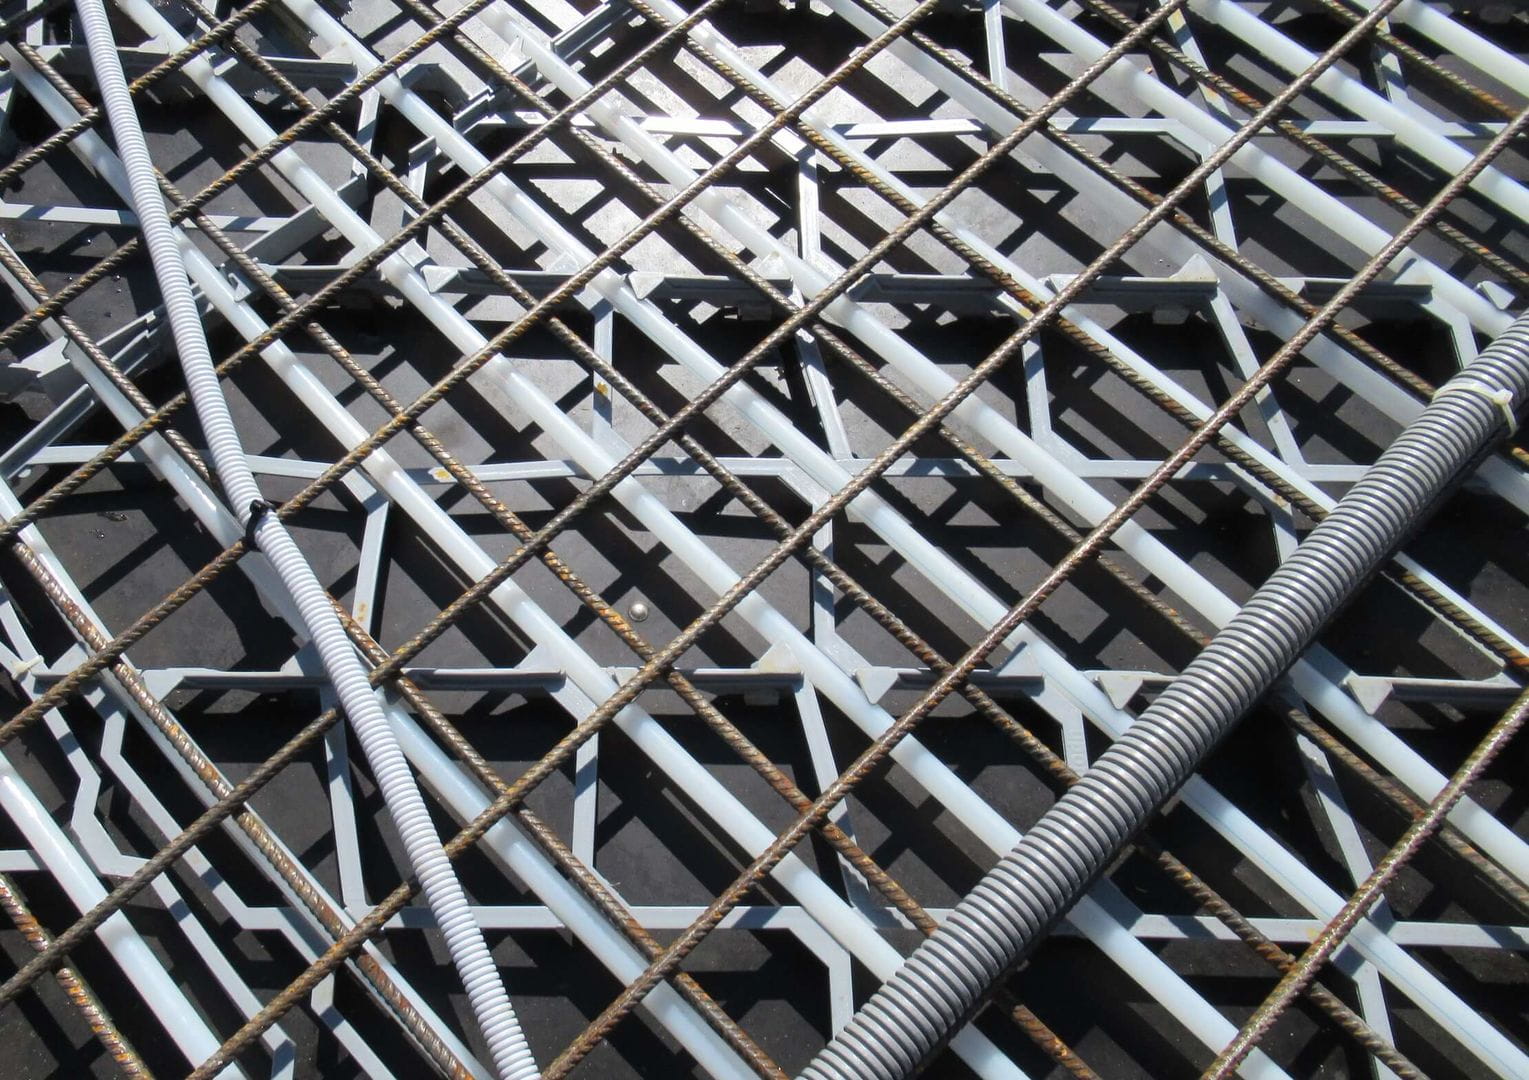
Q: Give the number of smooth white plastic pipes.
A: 11